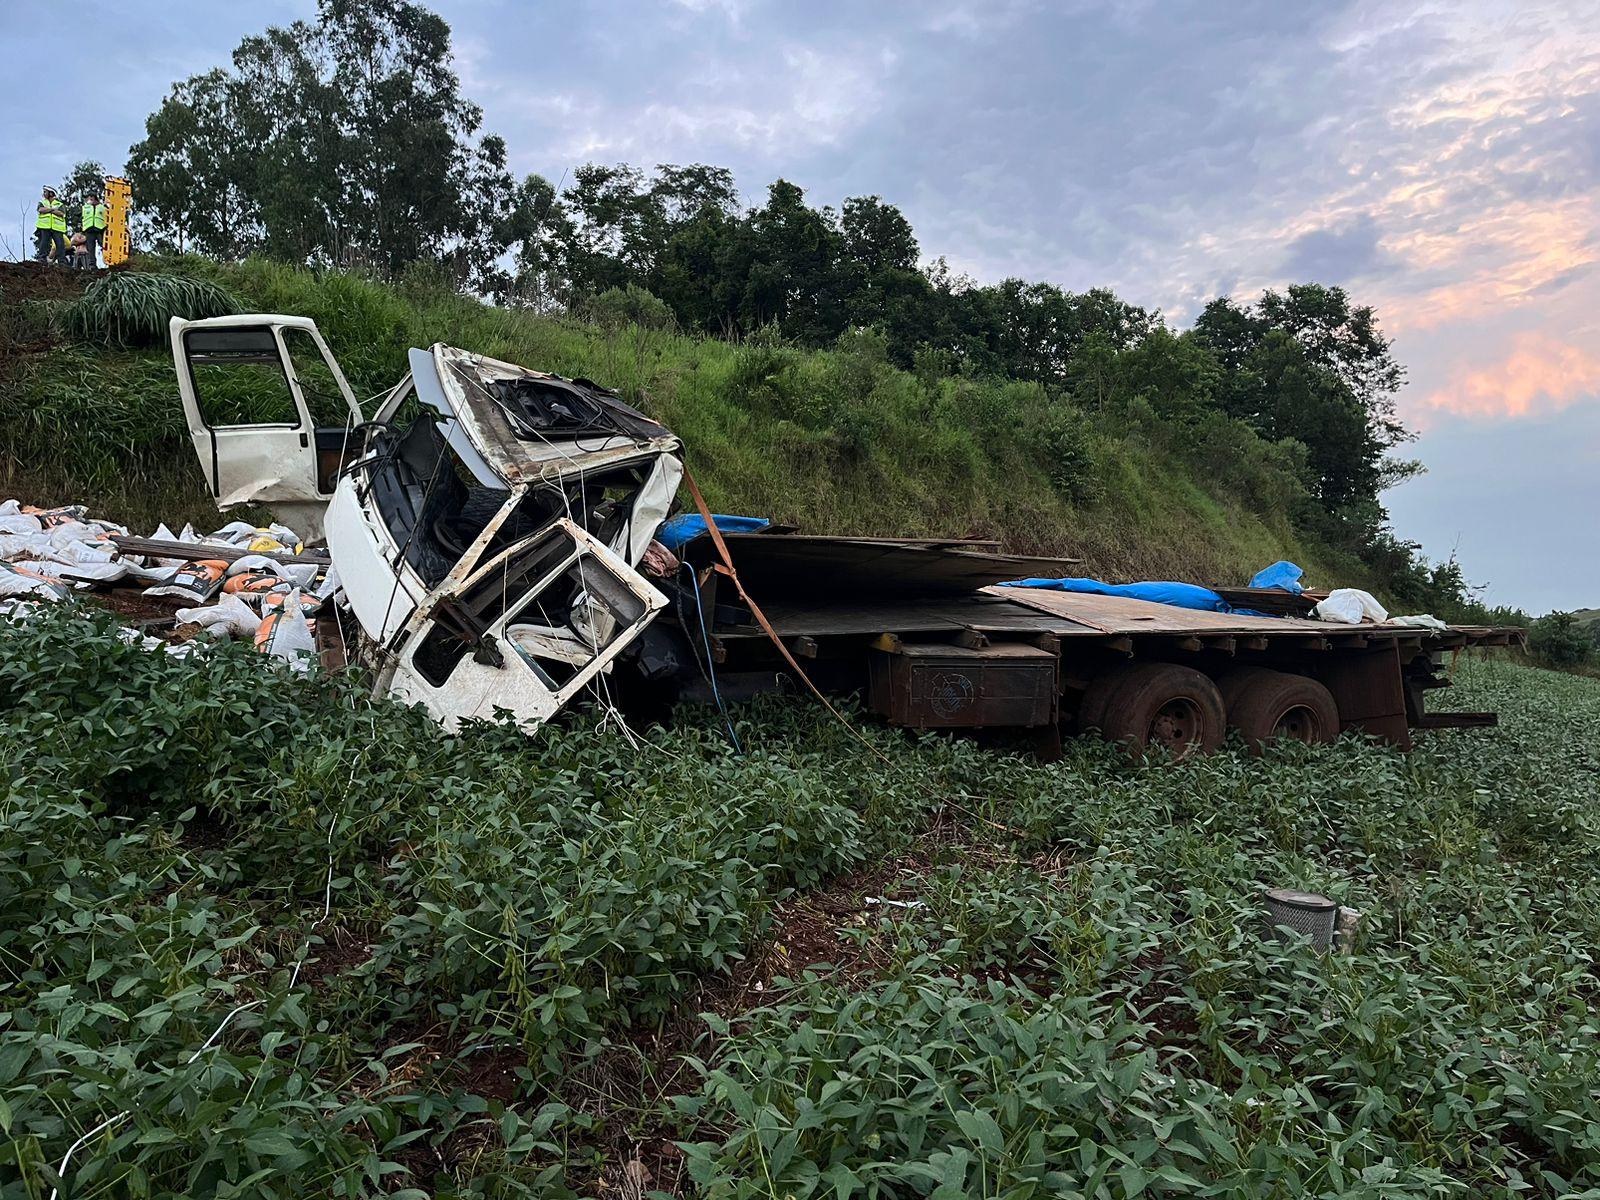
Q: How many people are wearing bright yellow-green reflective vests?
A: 2